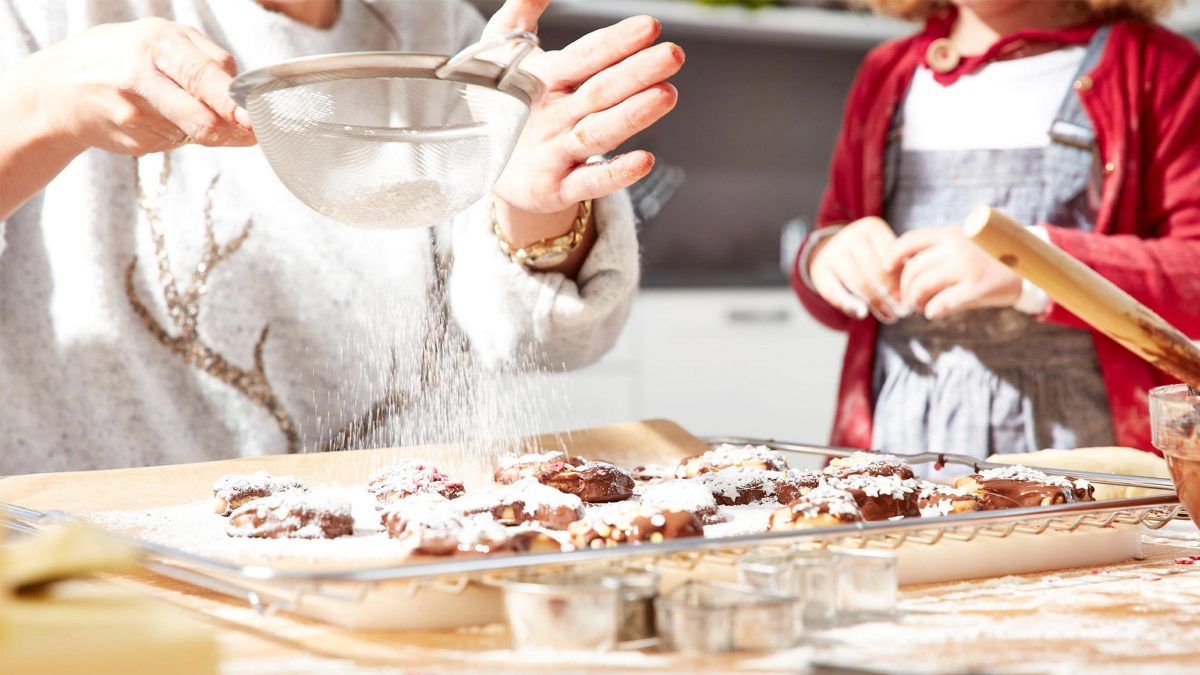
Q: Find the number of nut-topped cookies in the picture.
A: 0